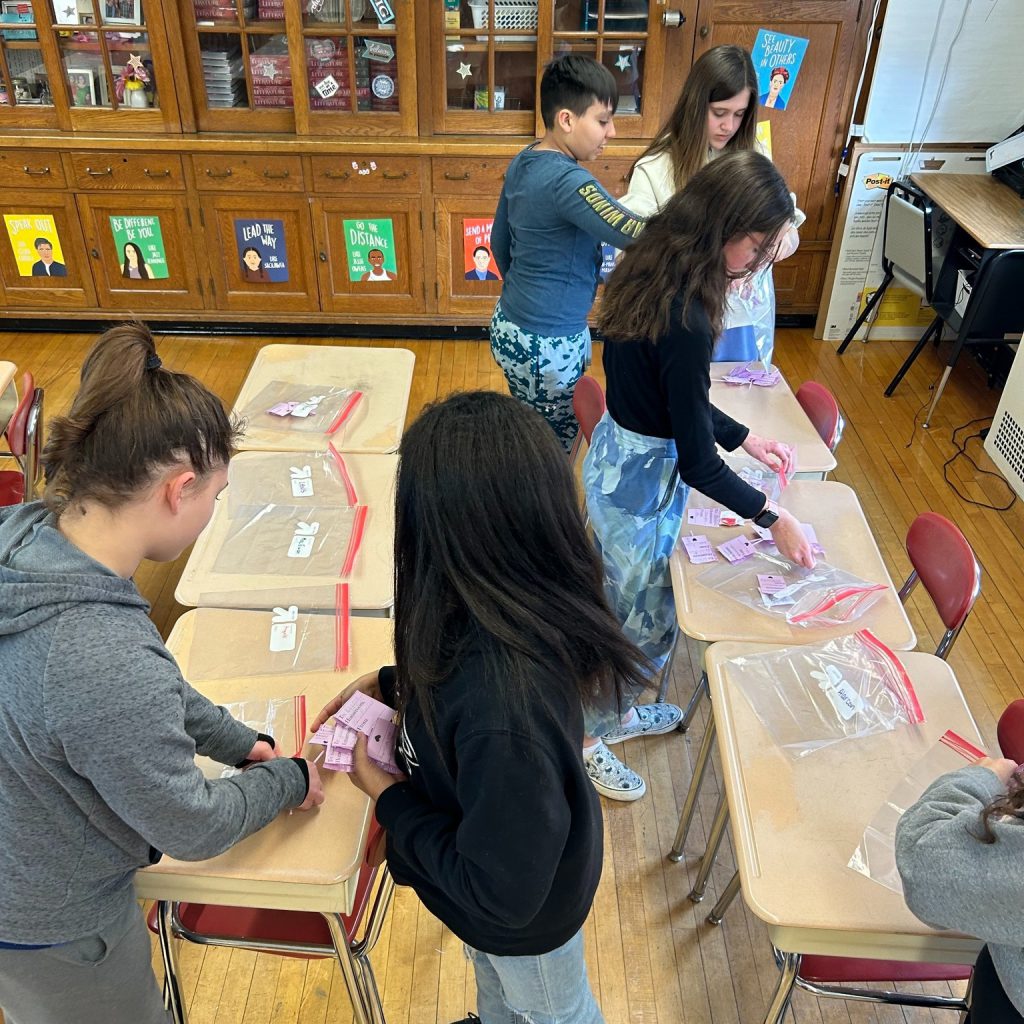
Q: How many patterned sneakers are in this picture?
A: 2